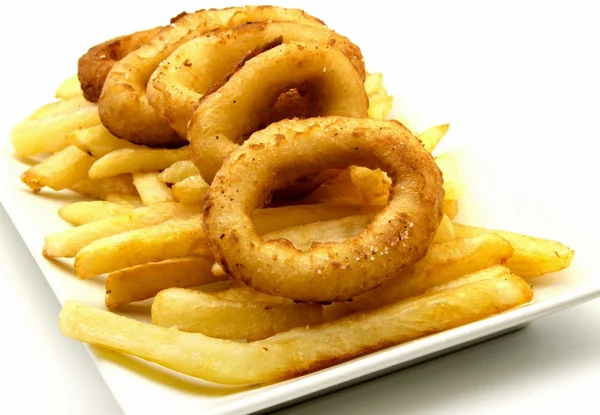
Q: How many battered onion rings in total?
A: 5